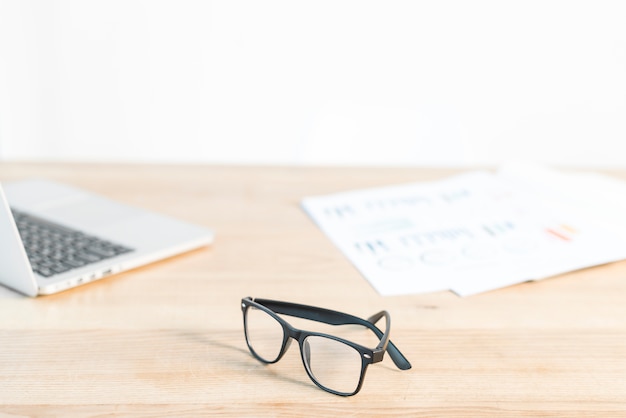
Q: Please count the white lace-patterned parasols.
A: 0